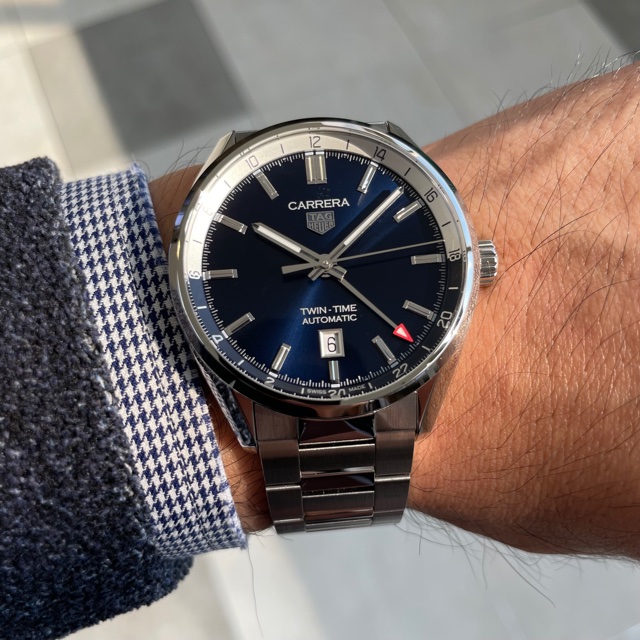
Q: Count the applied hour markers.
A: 12